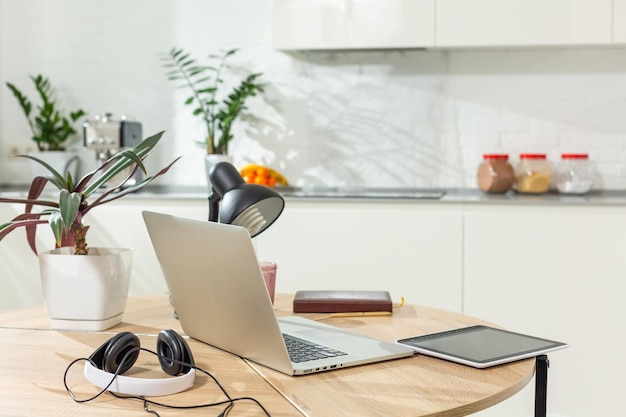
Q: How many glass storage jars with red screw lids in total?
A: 3